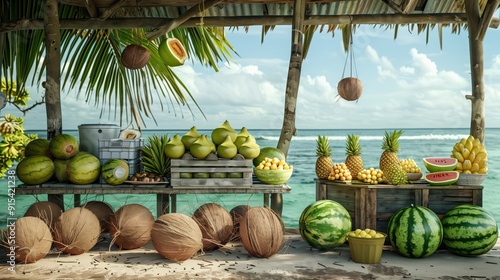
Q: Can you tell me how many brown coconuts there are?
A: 11